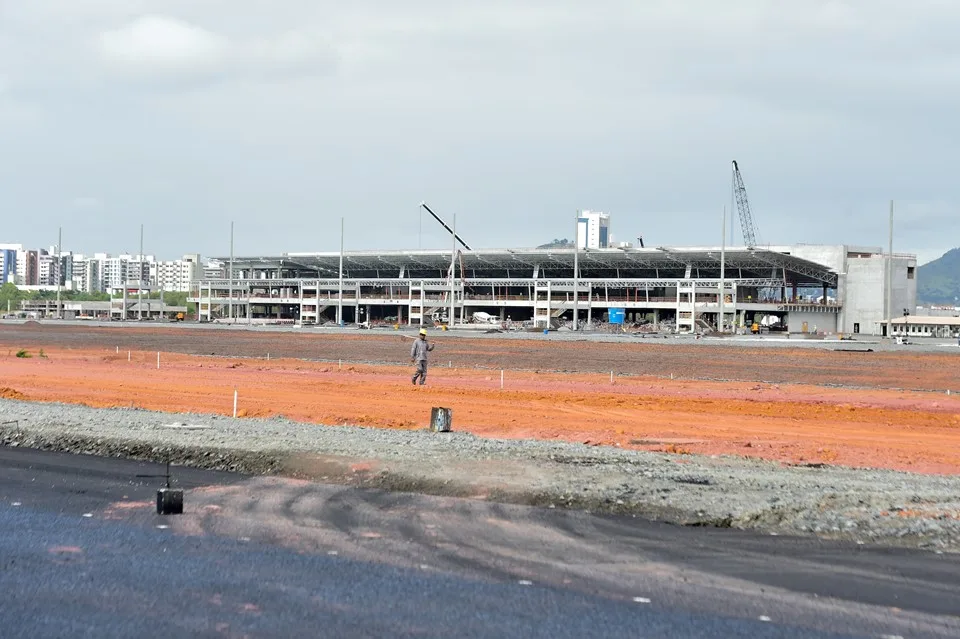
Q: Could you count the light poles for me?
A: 8